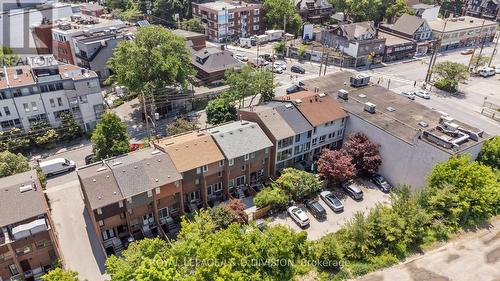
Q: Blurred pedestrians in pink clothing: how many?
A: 0